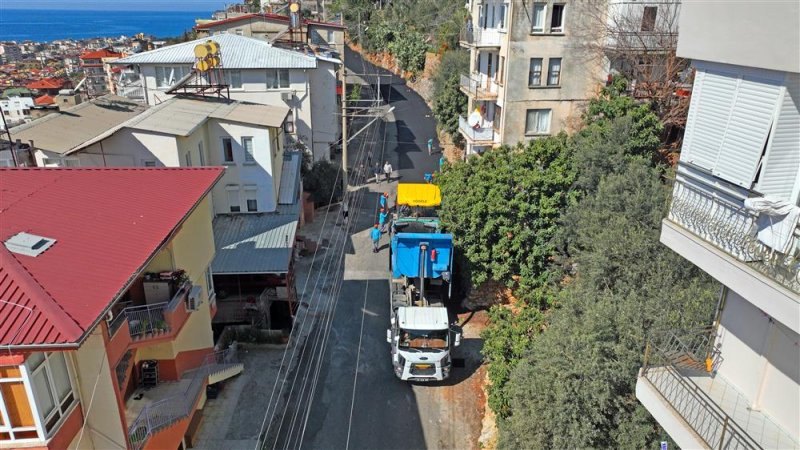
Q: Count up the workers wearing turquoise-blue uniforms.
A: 6